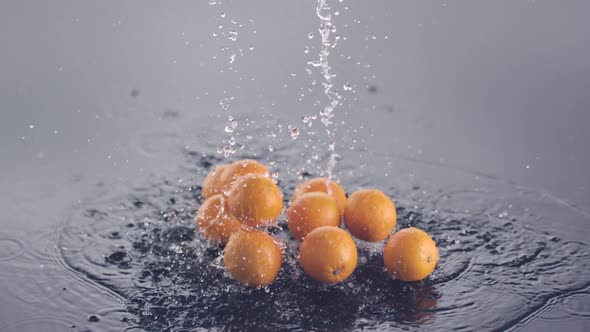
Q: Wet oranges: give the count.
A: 10